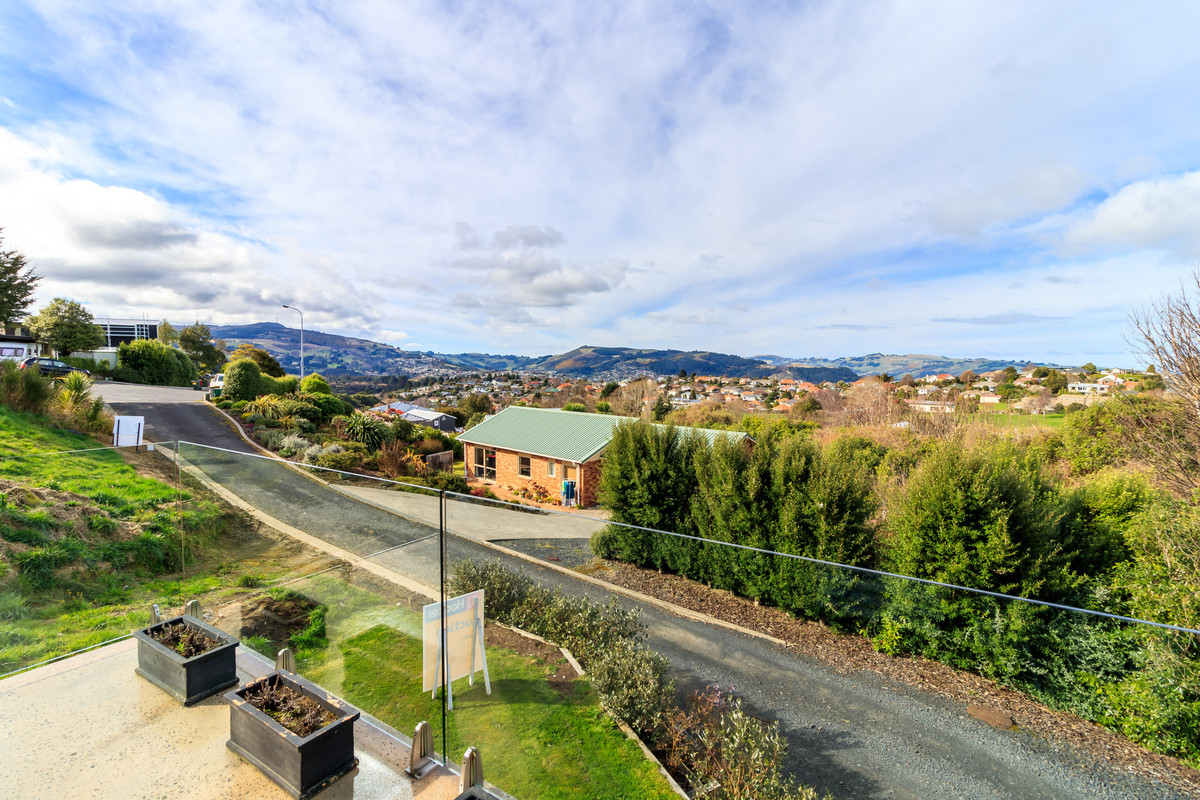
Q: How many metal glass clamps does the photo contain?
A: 5